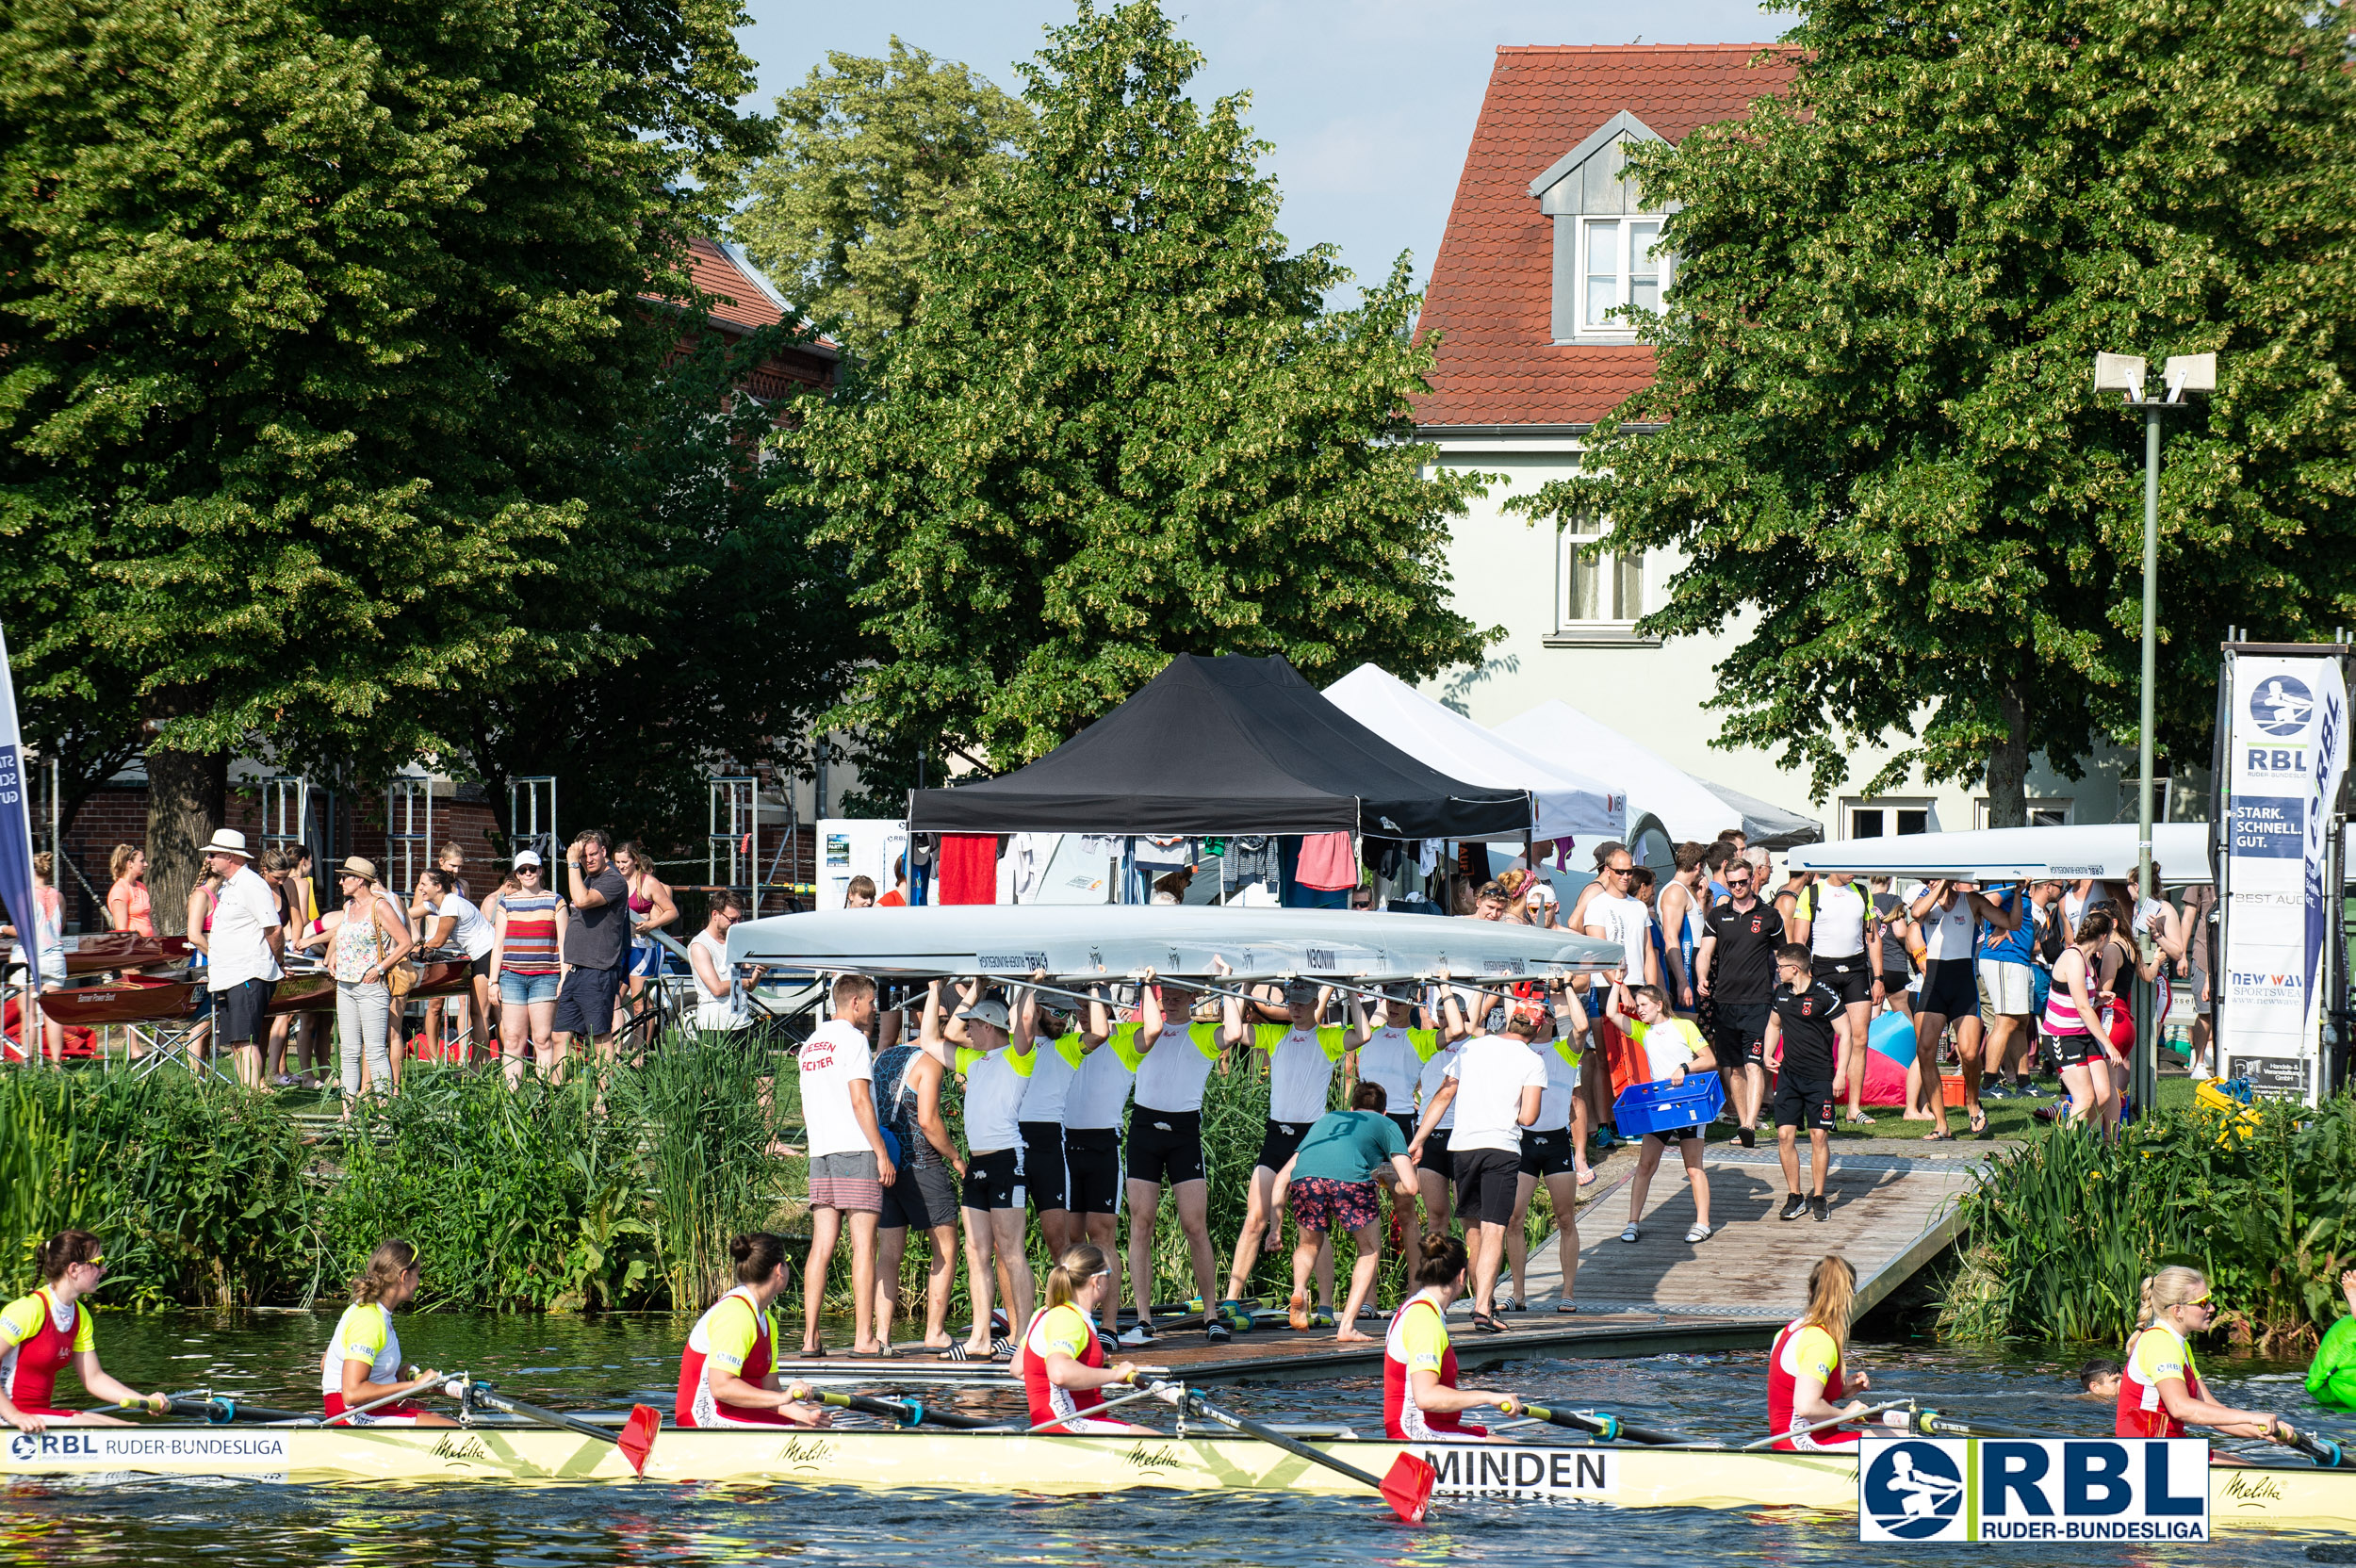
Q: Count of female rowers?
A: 7